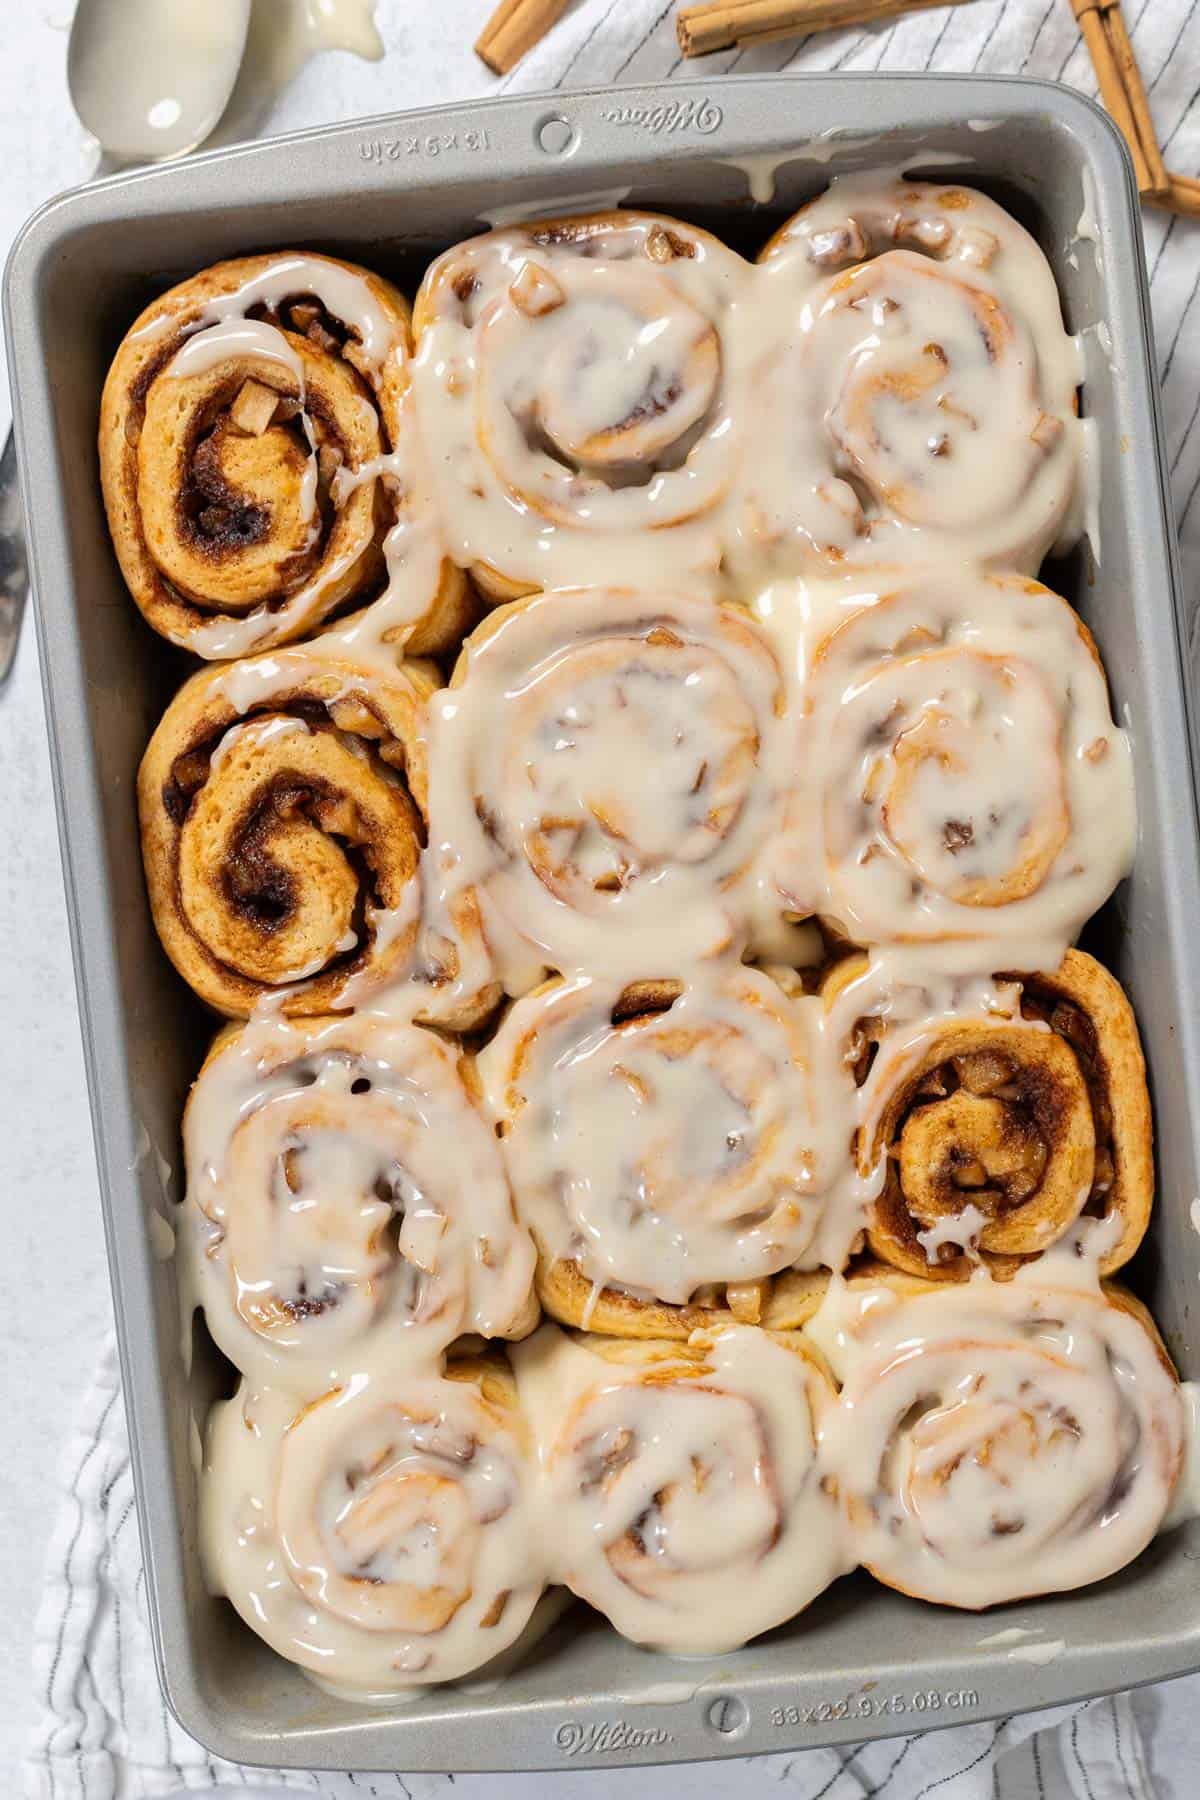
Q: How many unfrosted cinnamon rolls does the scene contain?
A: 3